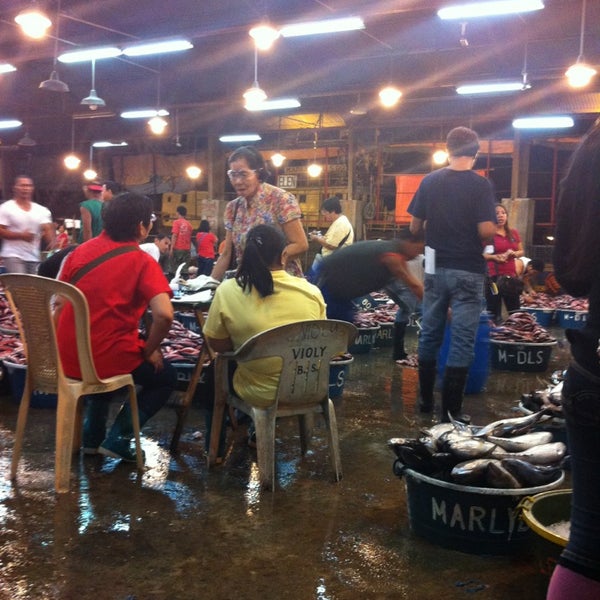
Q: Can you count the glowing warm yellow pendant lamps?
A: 12